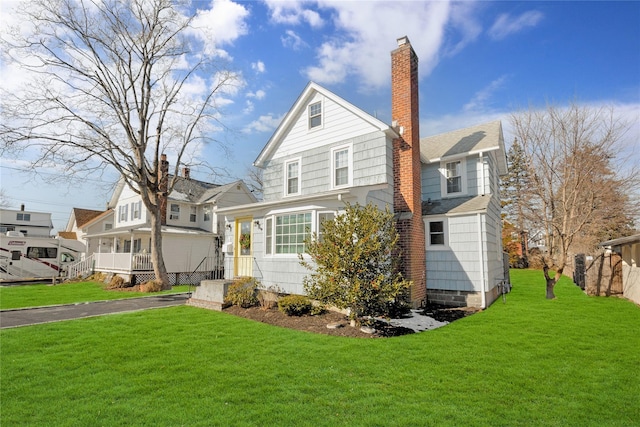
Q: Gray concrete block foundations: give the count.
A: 1